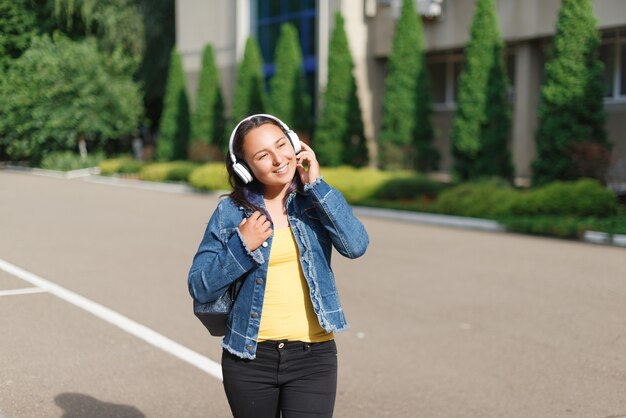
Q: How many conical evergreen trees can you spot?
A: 8